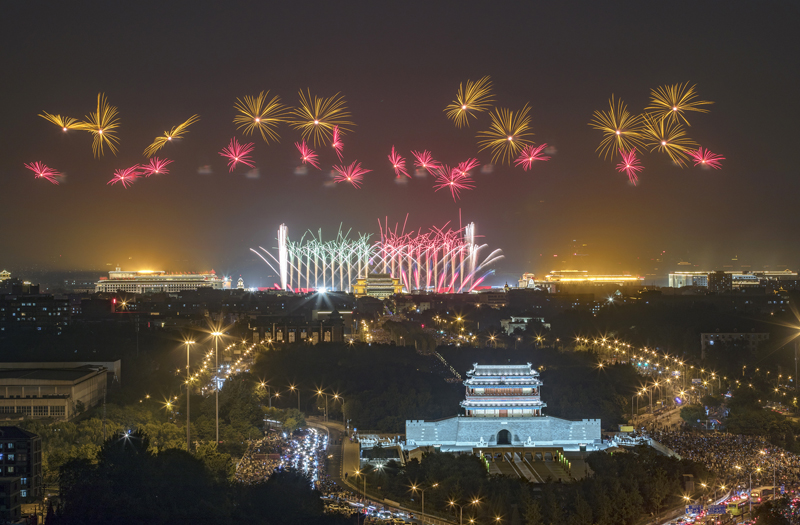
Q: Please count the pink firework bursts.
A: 14